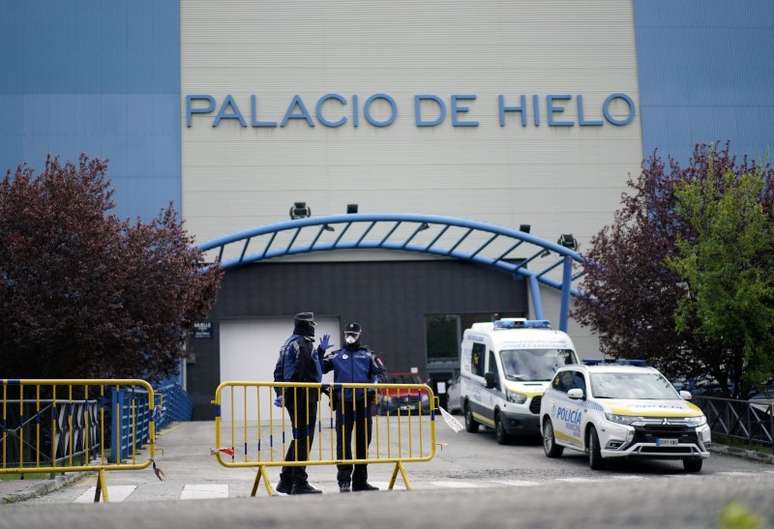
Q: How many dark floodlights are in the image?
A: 4